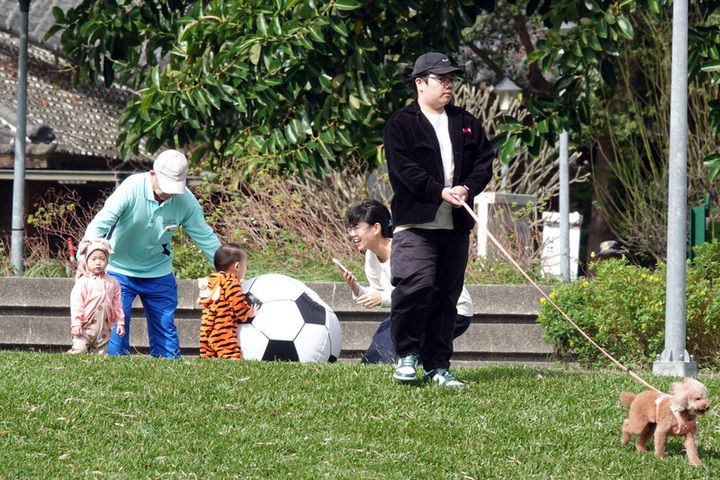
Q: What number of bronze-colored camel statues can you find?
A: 0